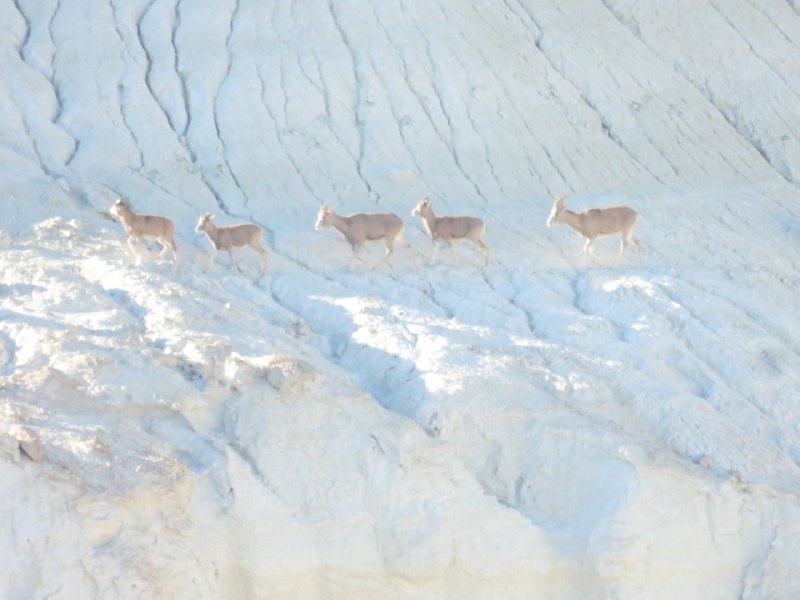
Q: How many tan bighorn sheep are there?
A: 5